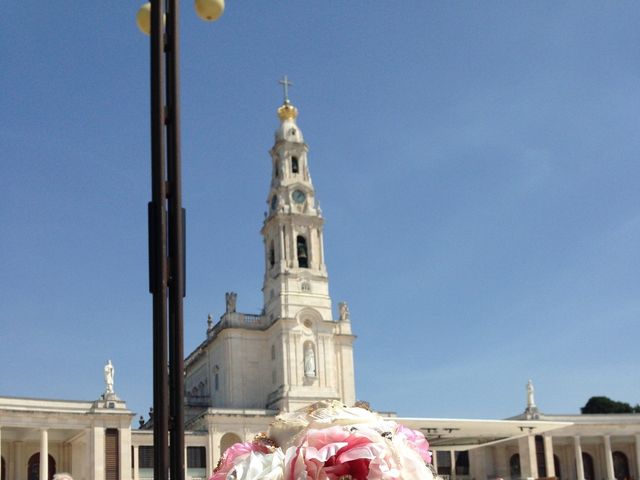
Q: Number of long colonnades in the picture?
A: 2